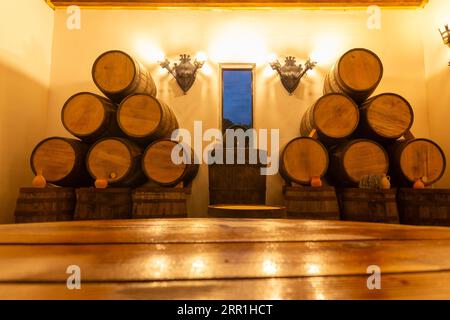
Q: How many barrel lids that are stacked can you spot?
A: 12